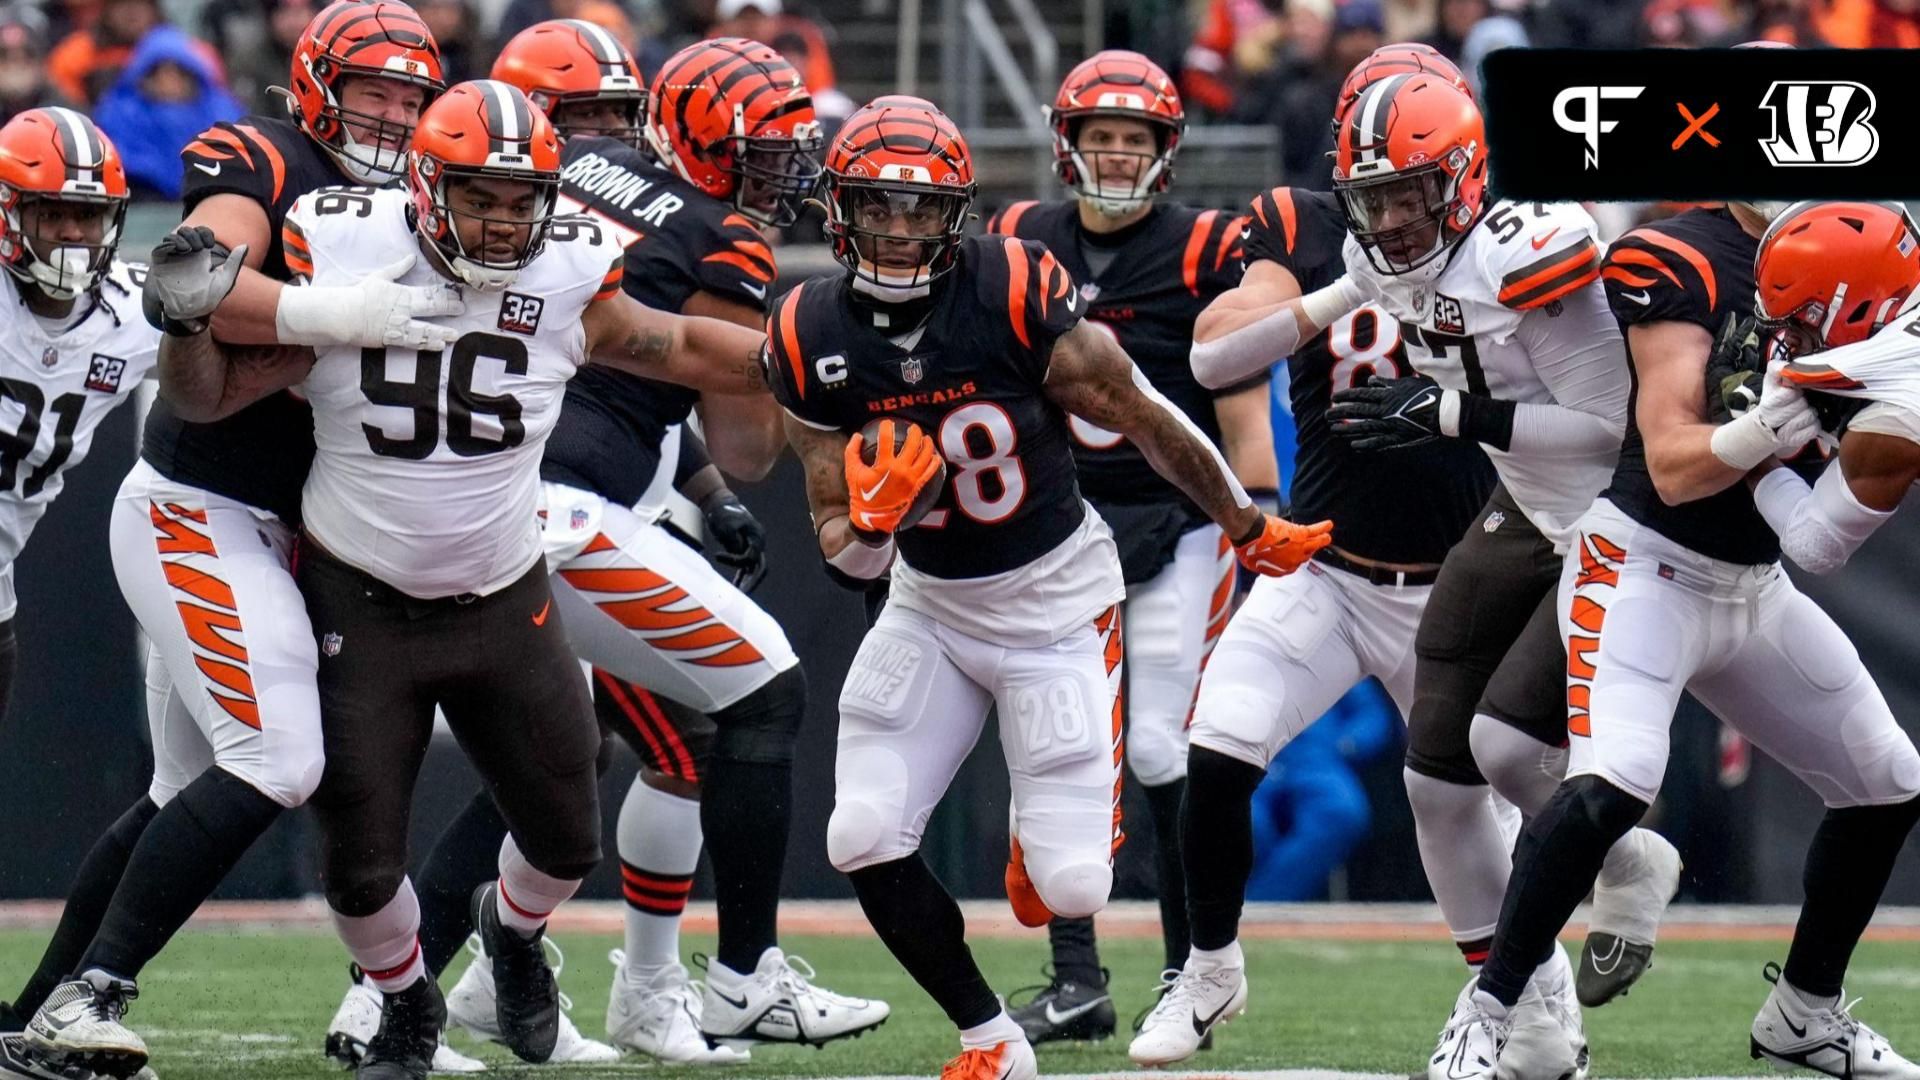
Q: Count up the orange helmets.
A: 10